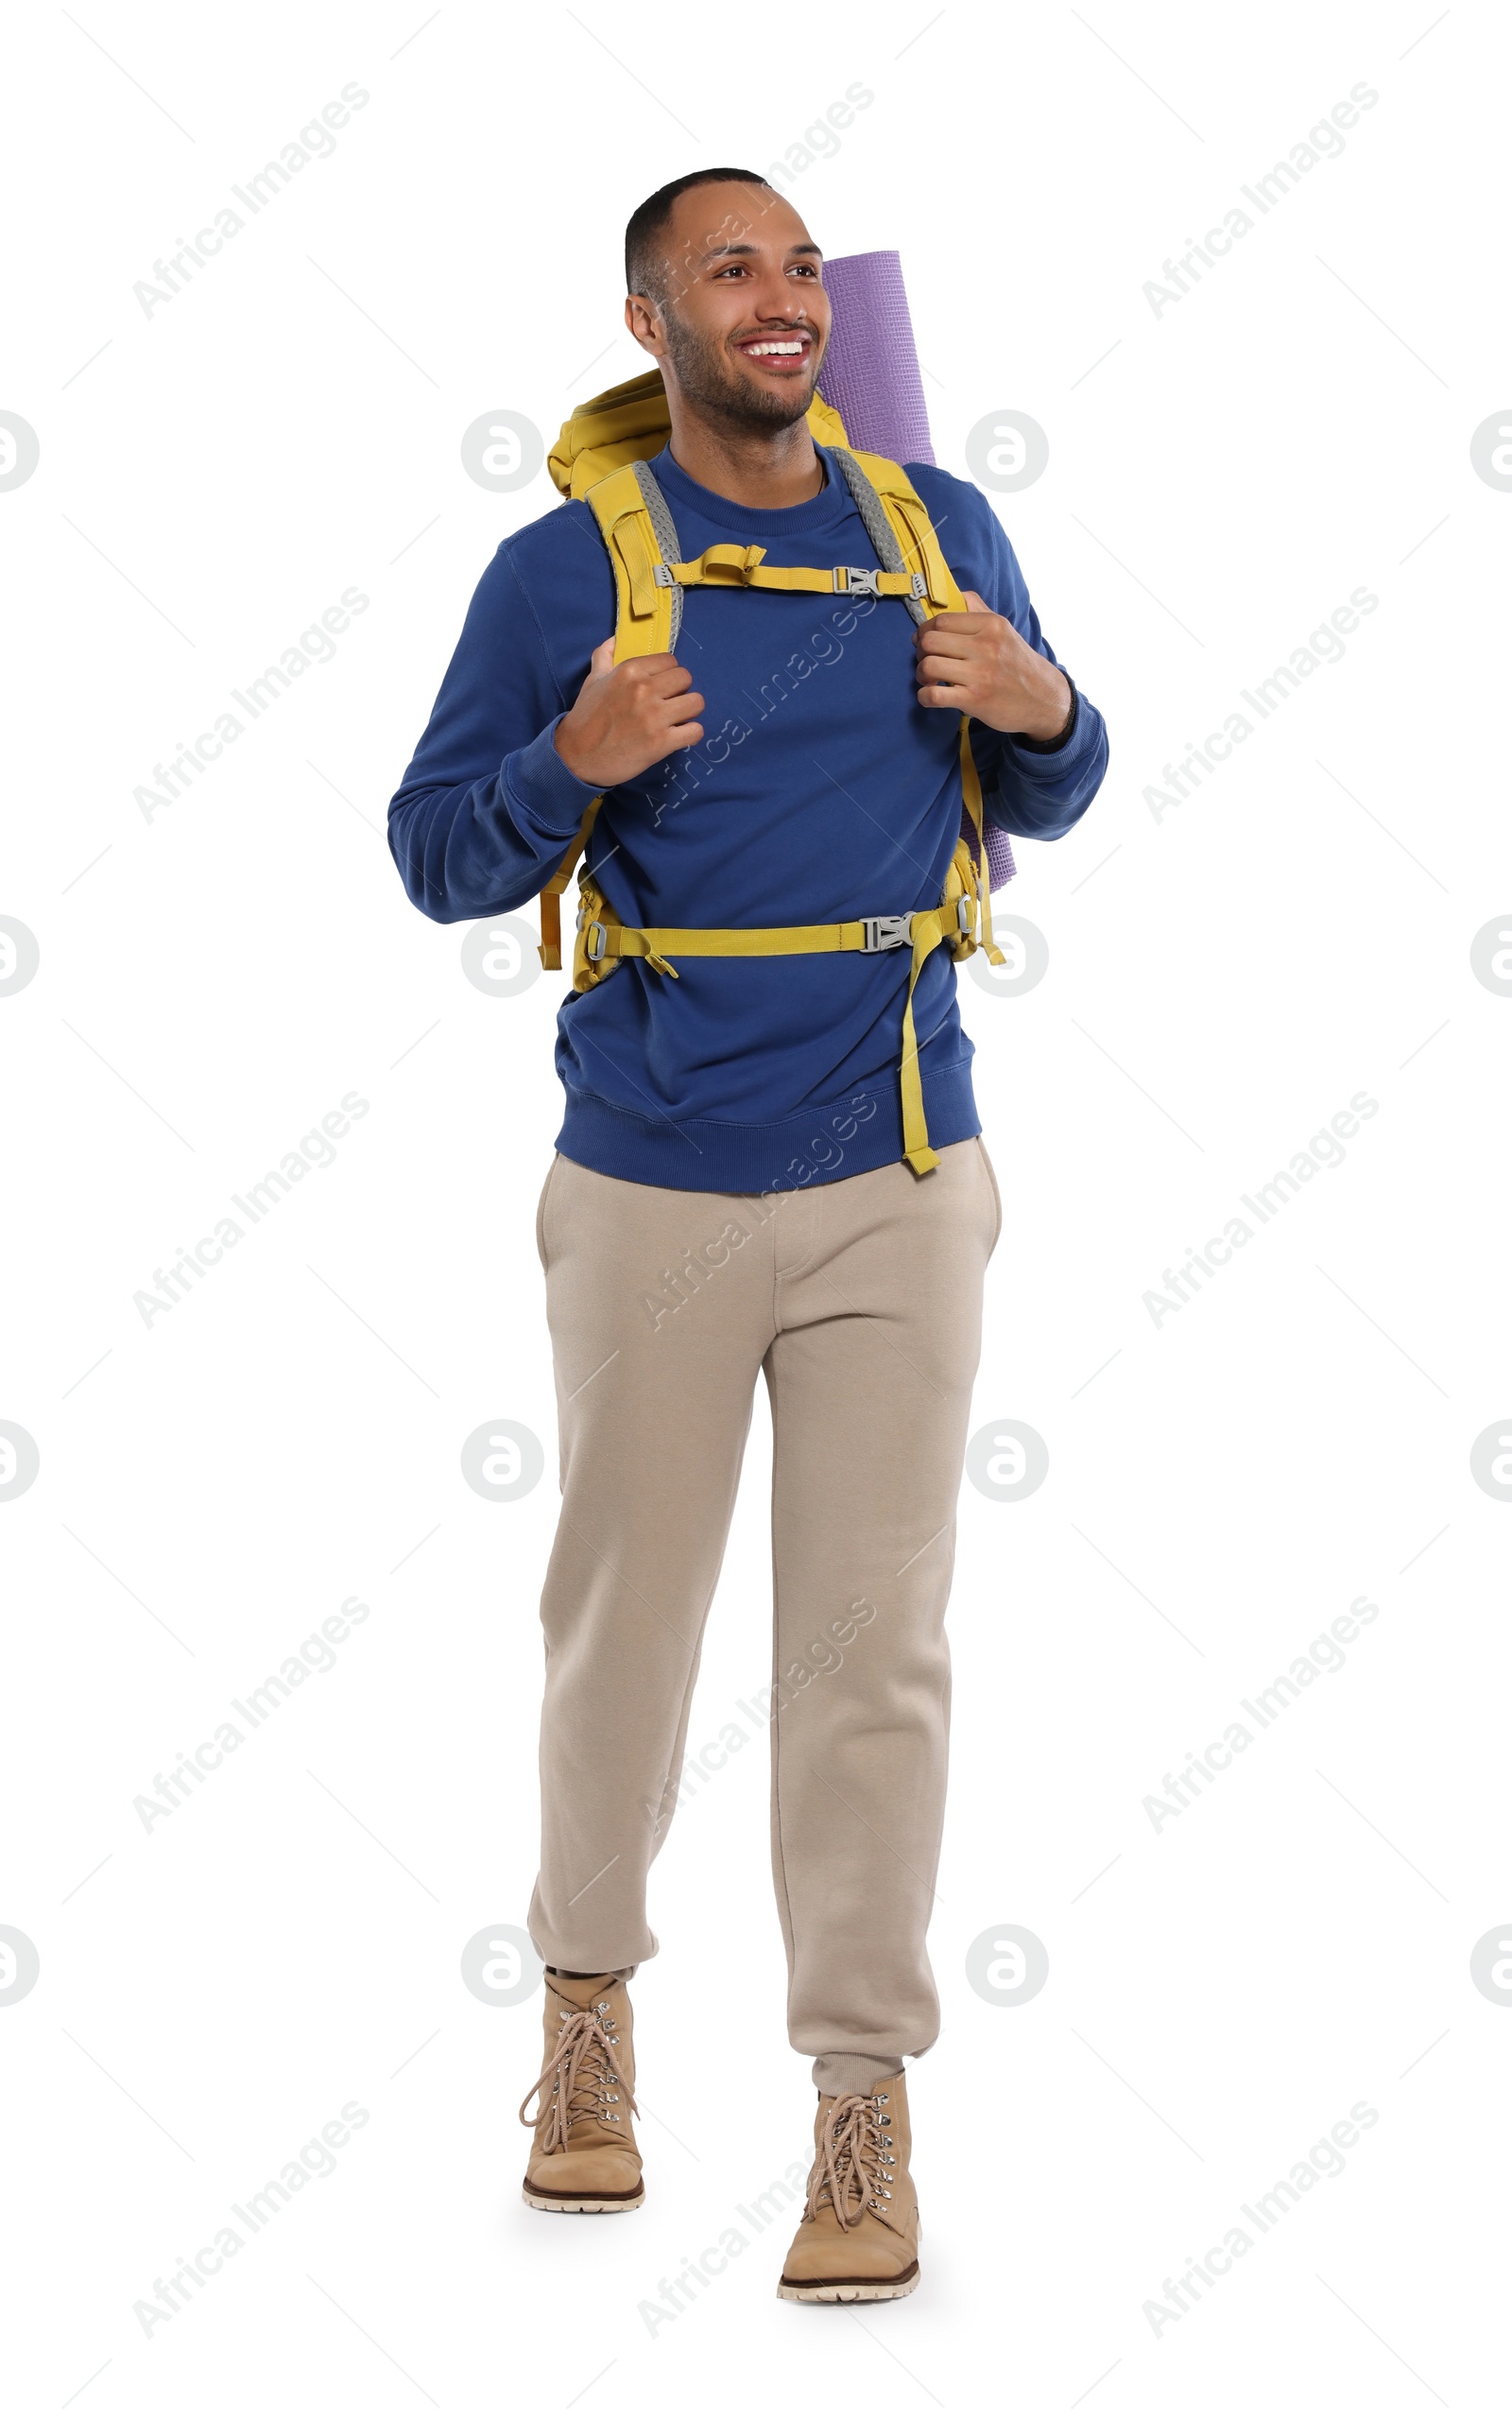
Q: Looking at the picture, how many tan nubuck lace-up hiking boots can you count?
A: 2